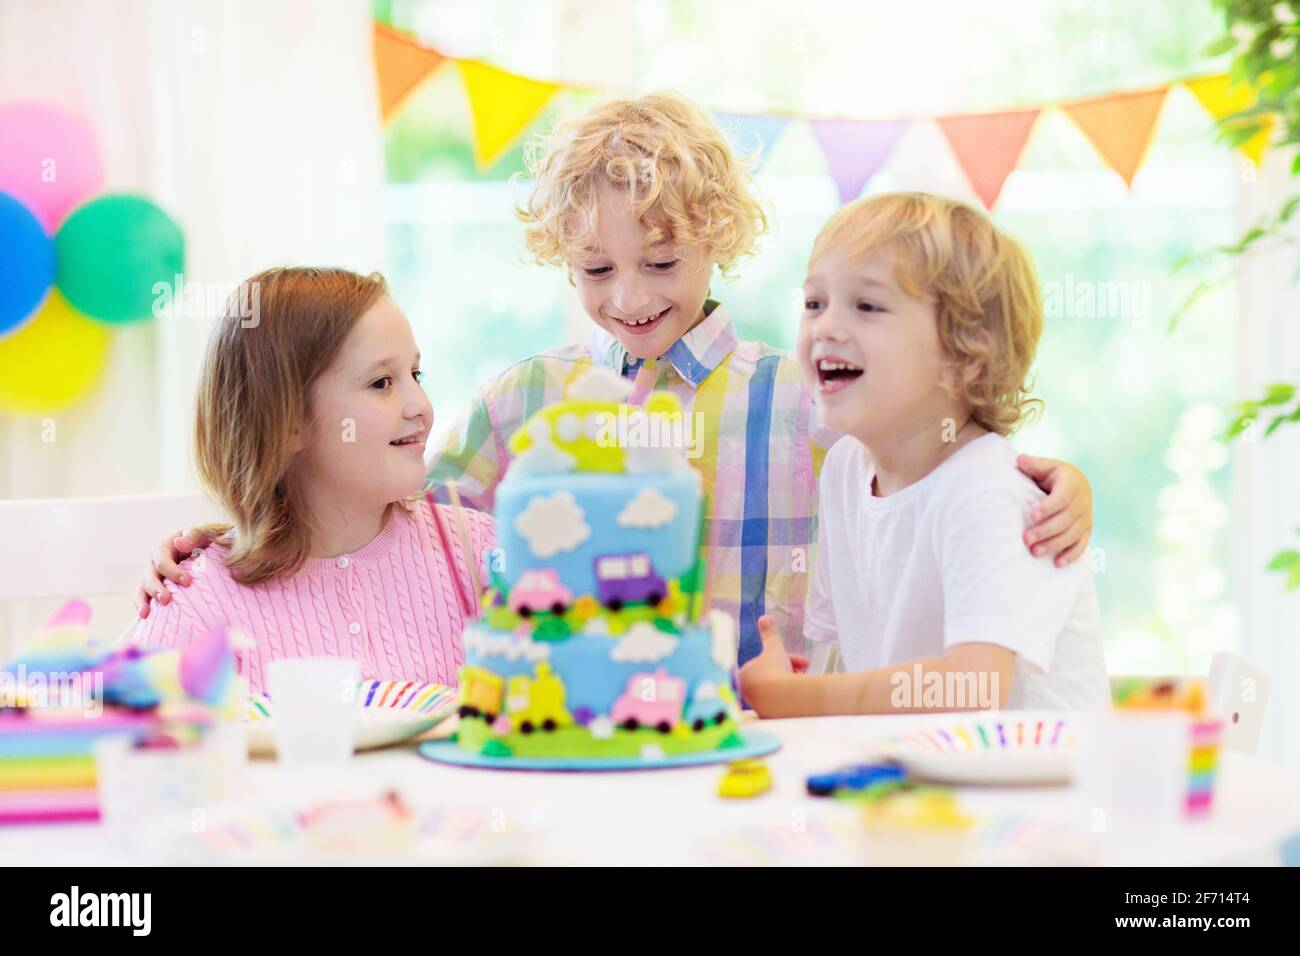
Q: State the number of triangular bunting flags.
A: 7